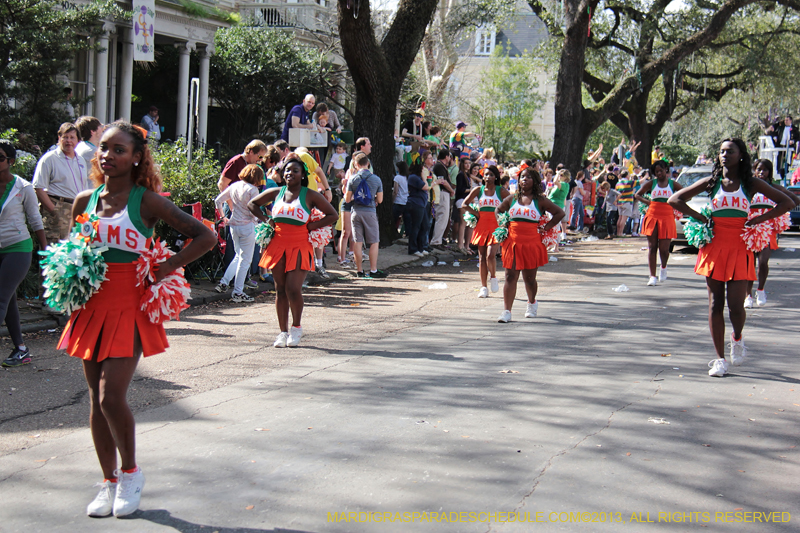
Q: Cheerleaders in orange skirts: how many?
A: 7